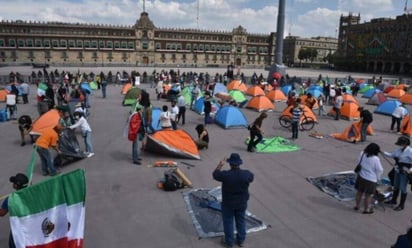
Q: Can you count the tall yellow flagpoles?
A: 0